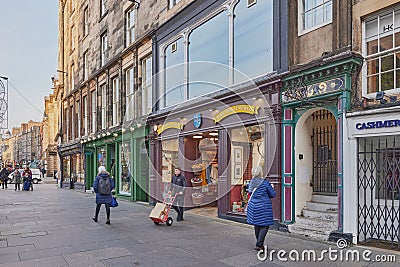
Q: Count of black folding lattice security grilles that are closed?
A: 1